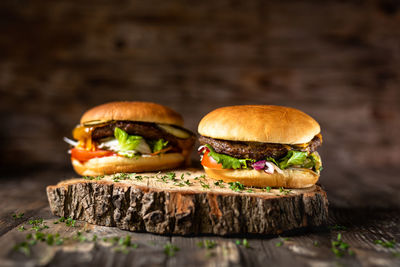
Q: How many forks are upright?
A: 0